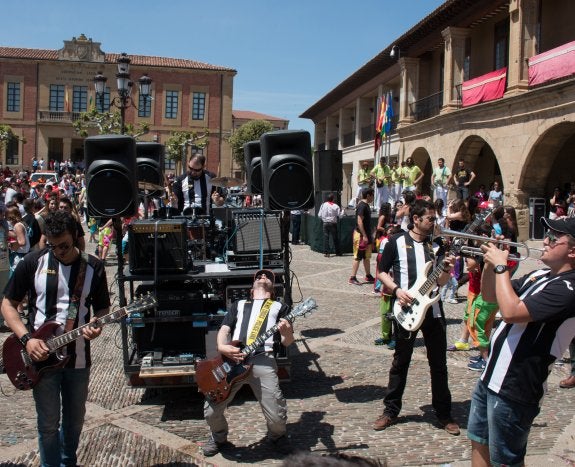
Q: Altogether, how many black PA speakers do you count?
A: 4